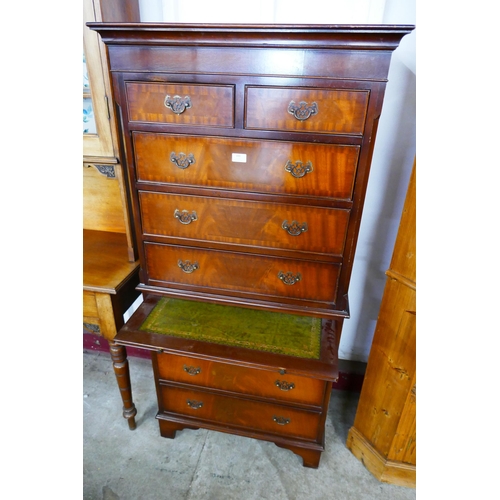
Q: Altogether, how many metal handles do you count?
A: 12